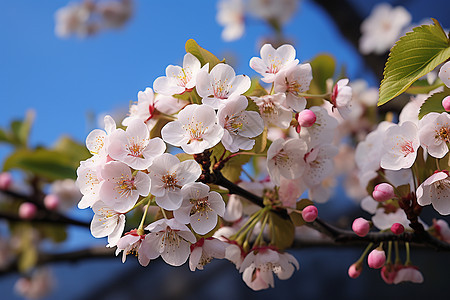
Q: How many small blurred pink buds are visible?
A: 3